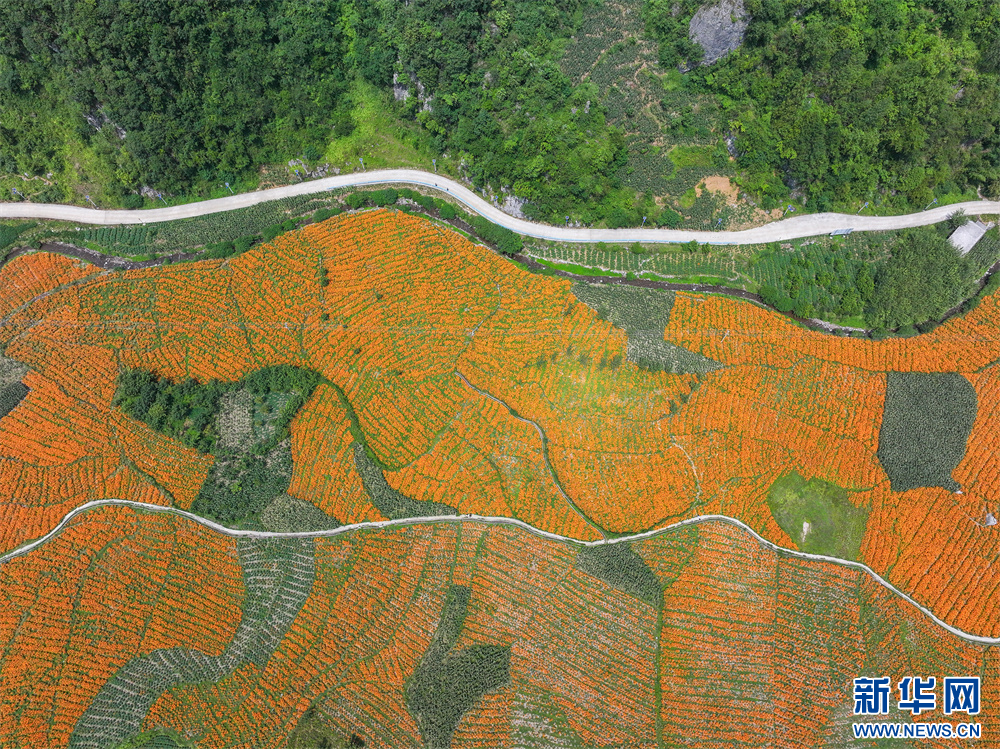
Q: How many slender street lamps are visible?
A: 14